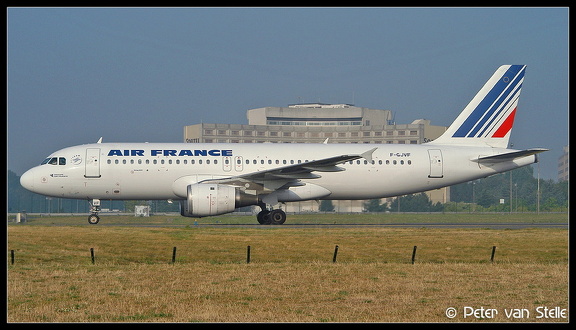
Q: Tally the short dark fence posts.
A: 7